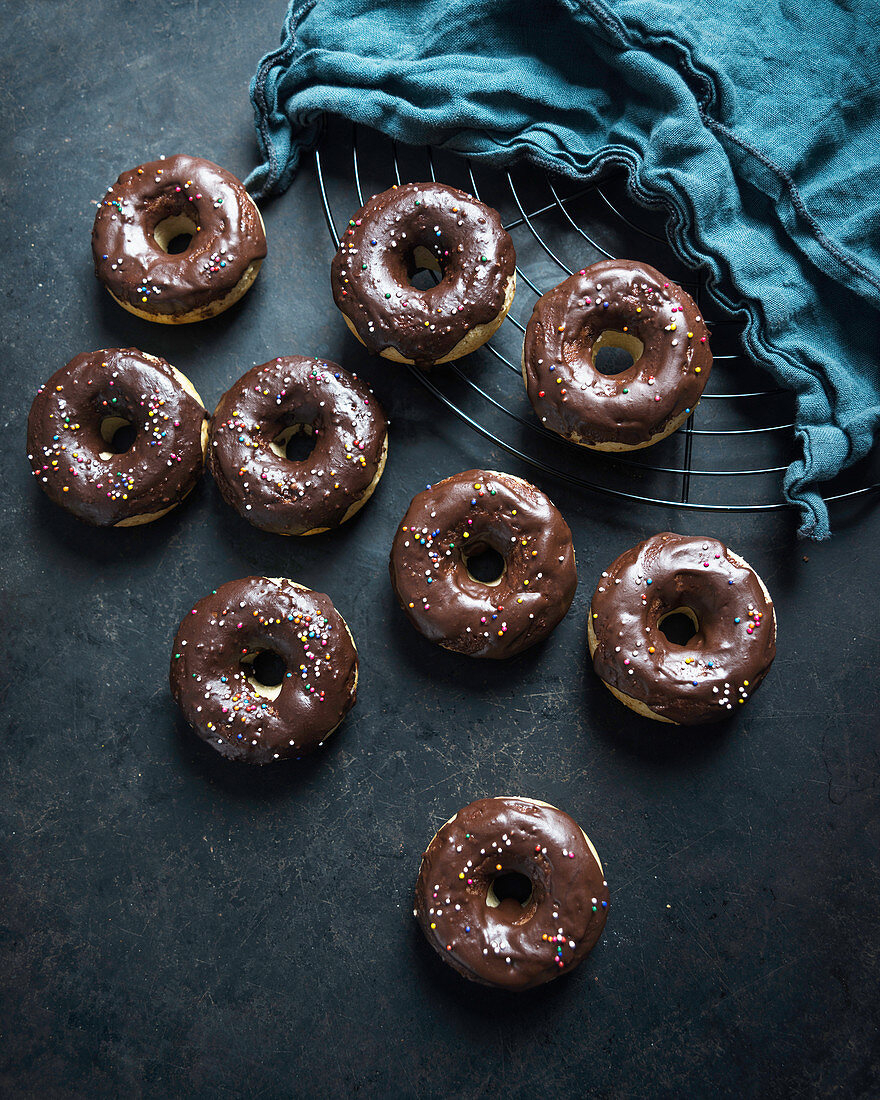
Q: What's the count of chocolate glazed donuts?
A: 9